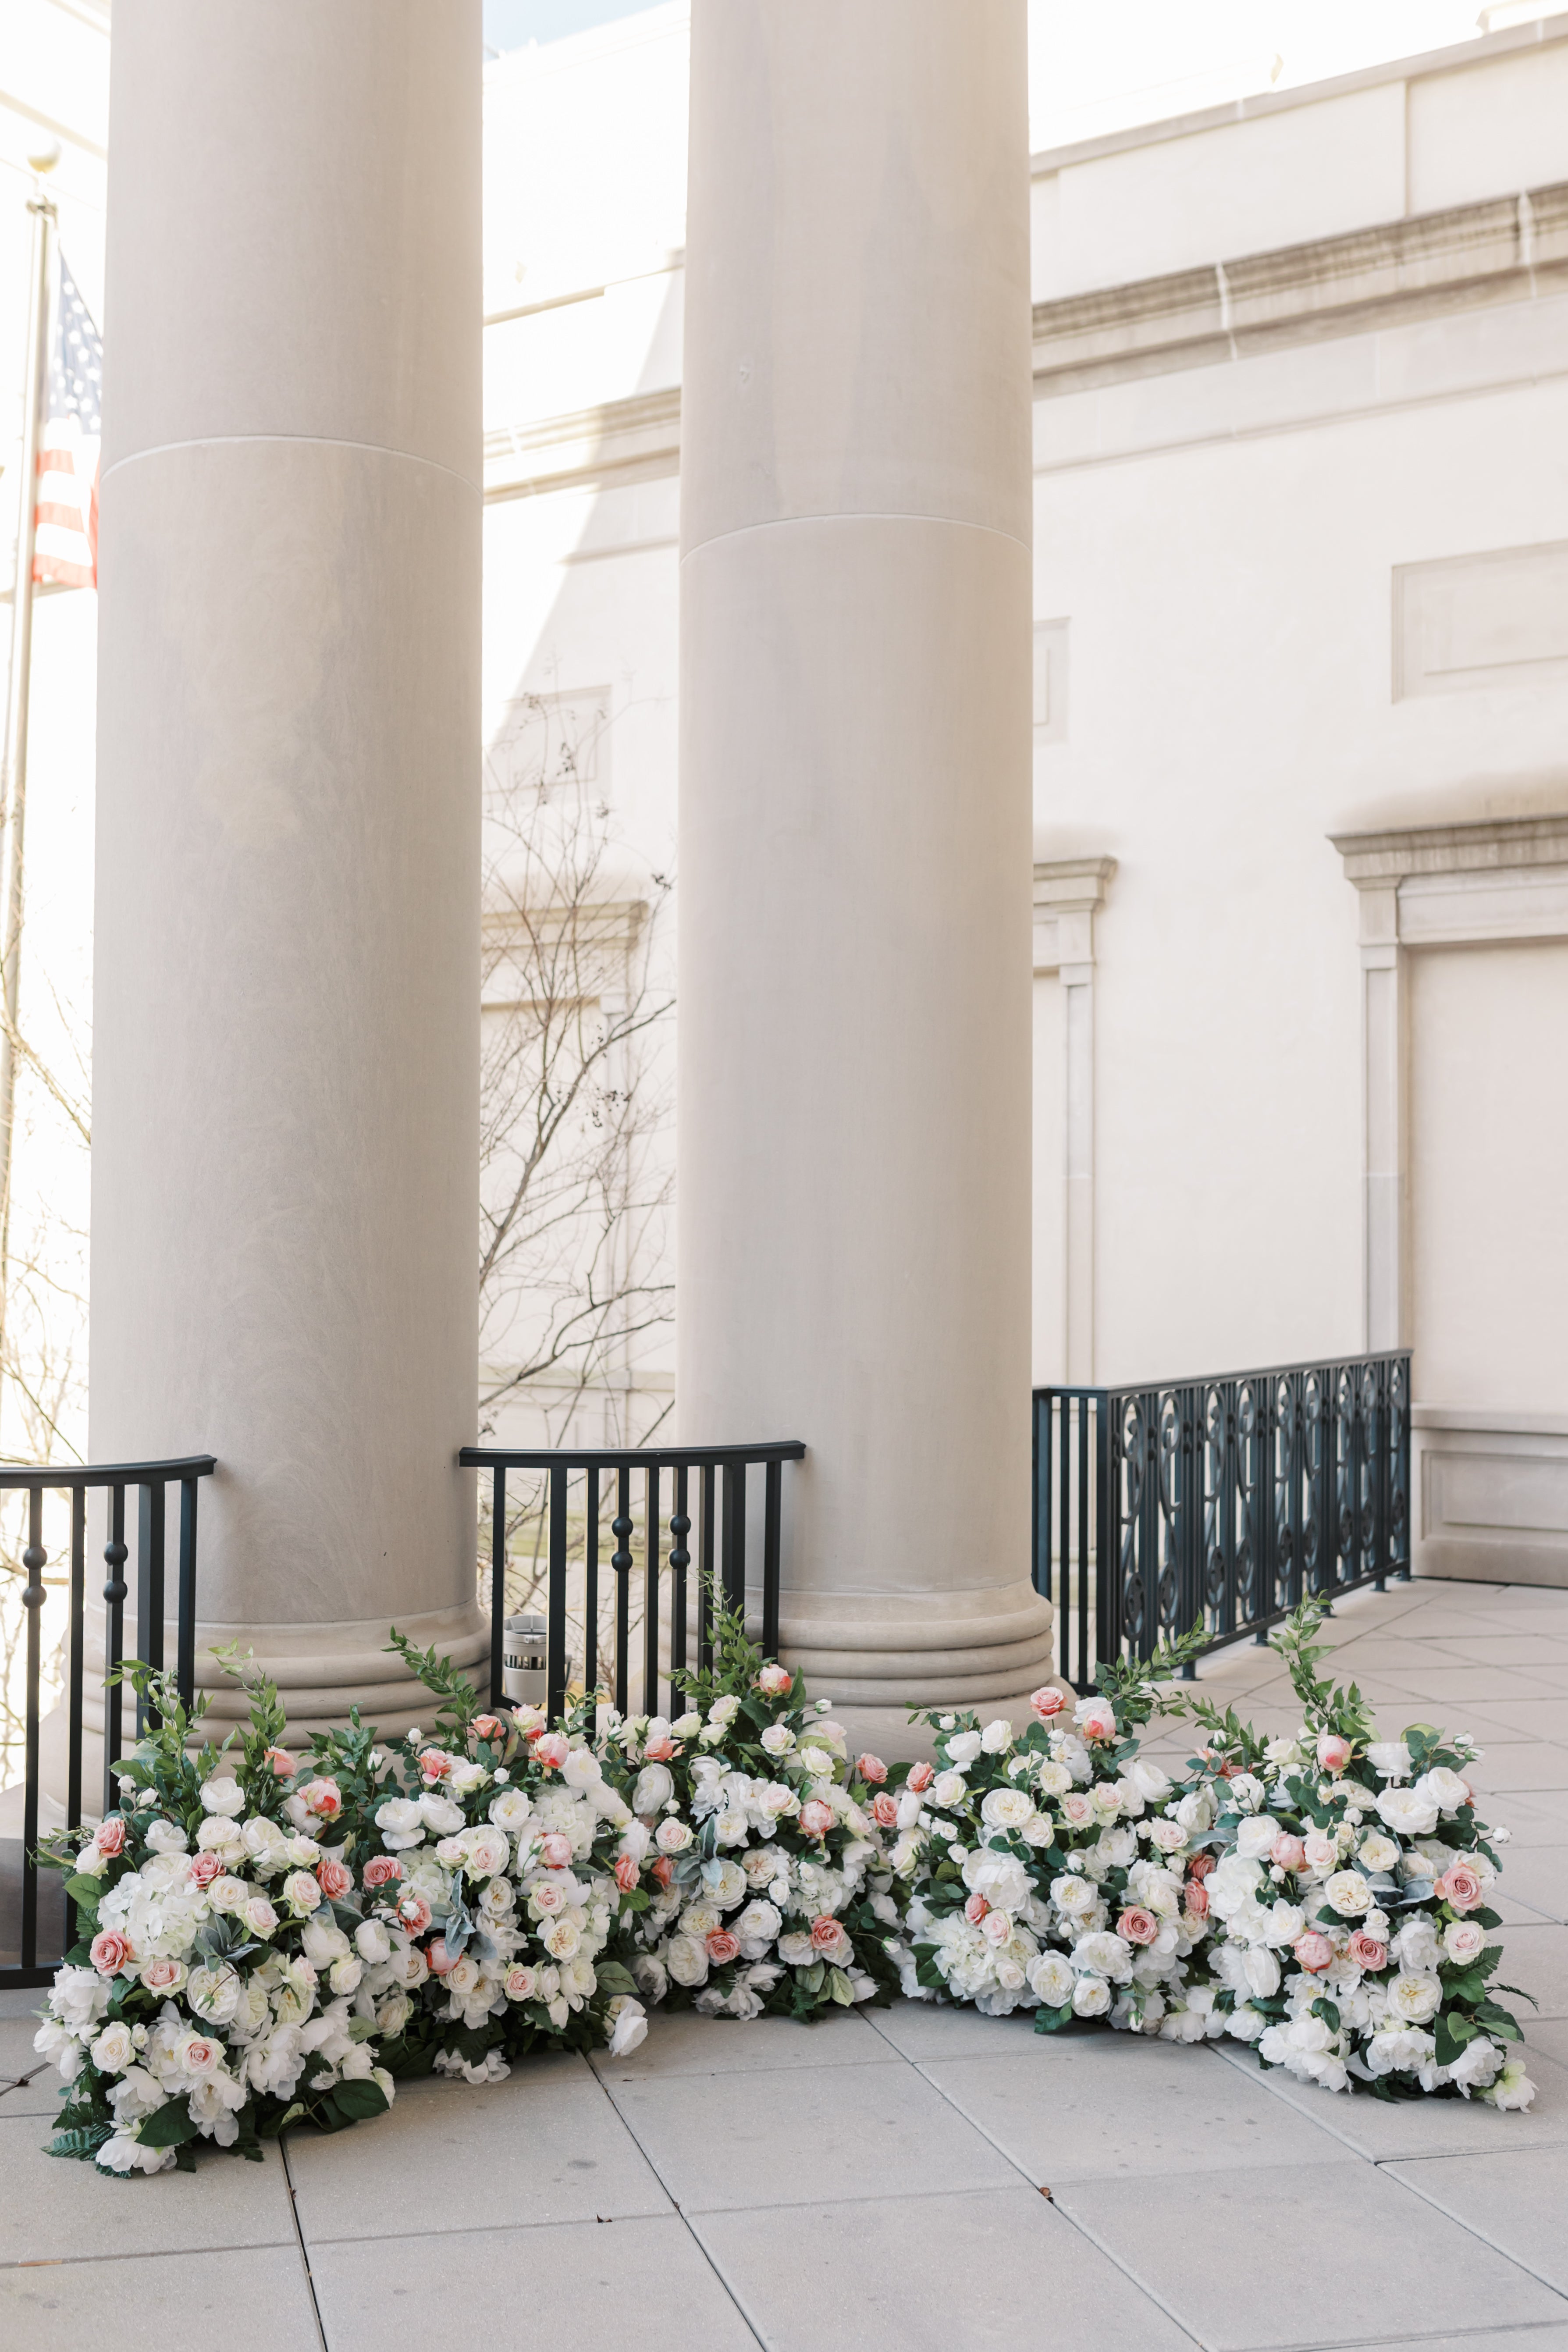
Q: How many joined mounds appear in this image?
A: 5